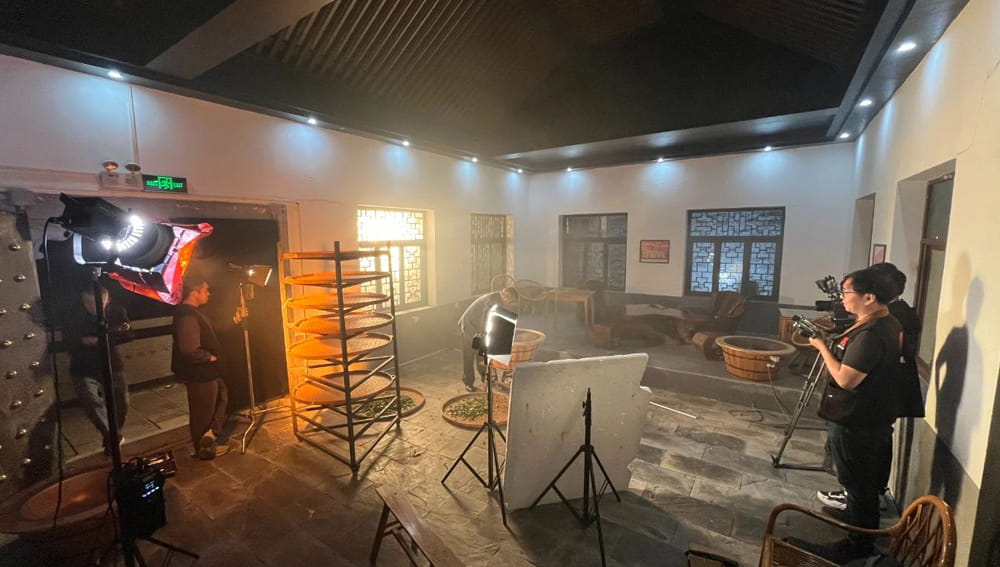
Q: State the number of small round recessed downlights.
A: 11